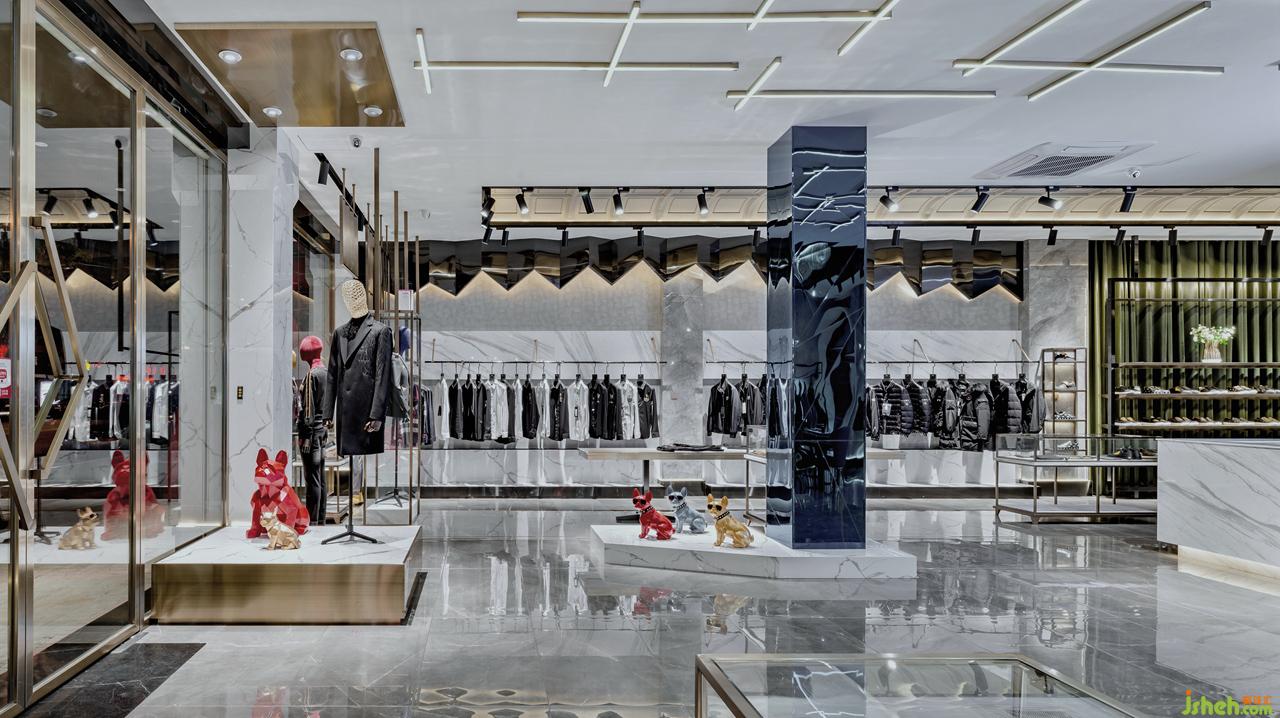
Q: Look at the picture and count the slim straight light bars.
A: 11